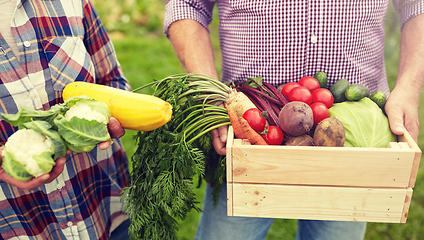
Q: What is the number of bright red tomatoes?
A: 7